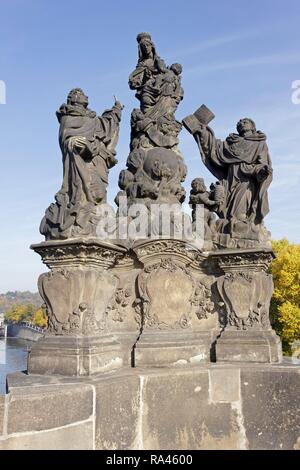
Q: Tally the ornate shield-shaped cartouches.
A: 3